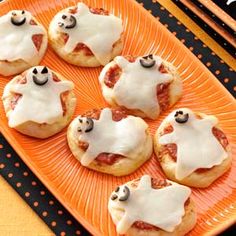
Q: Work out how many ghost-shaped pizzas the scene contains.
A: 7